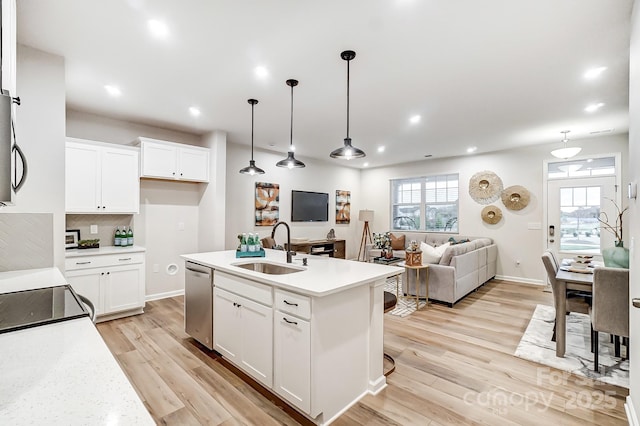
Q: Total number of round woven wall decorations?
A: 3